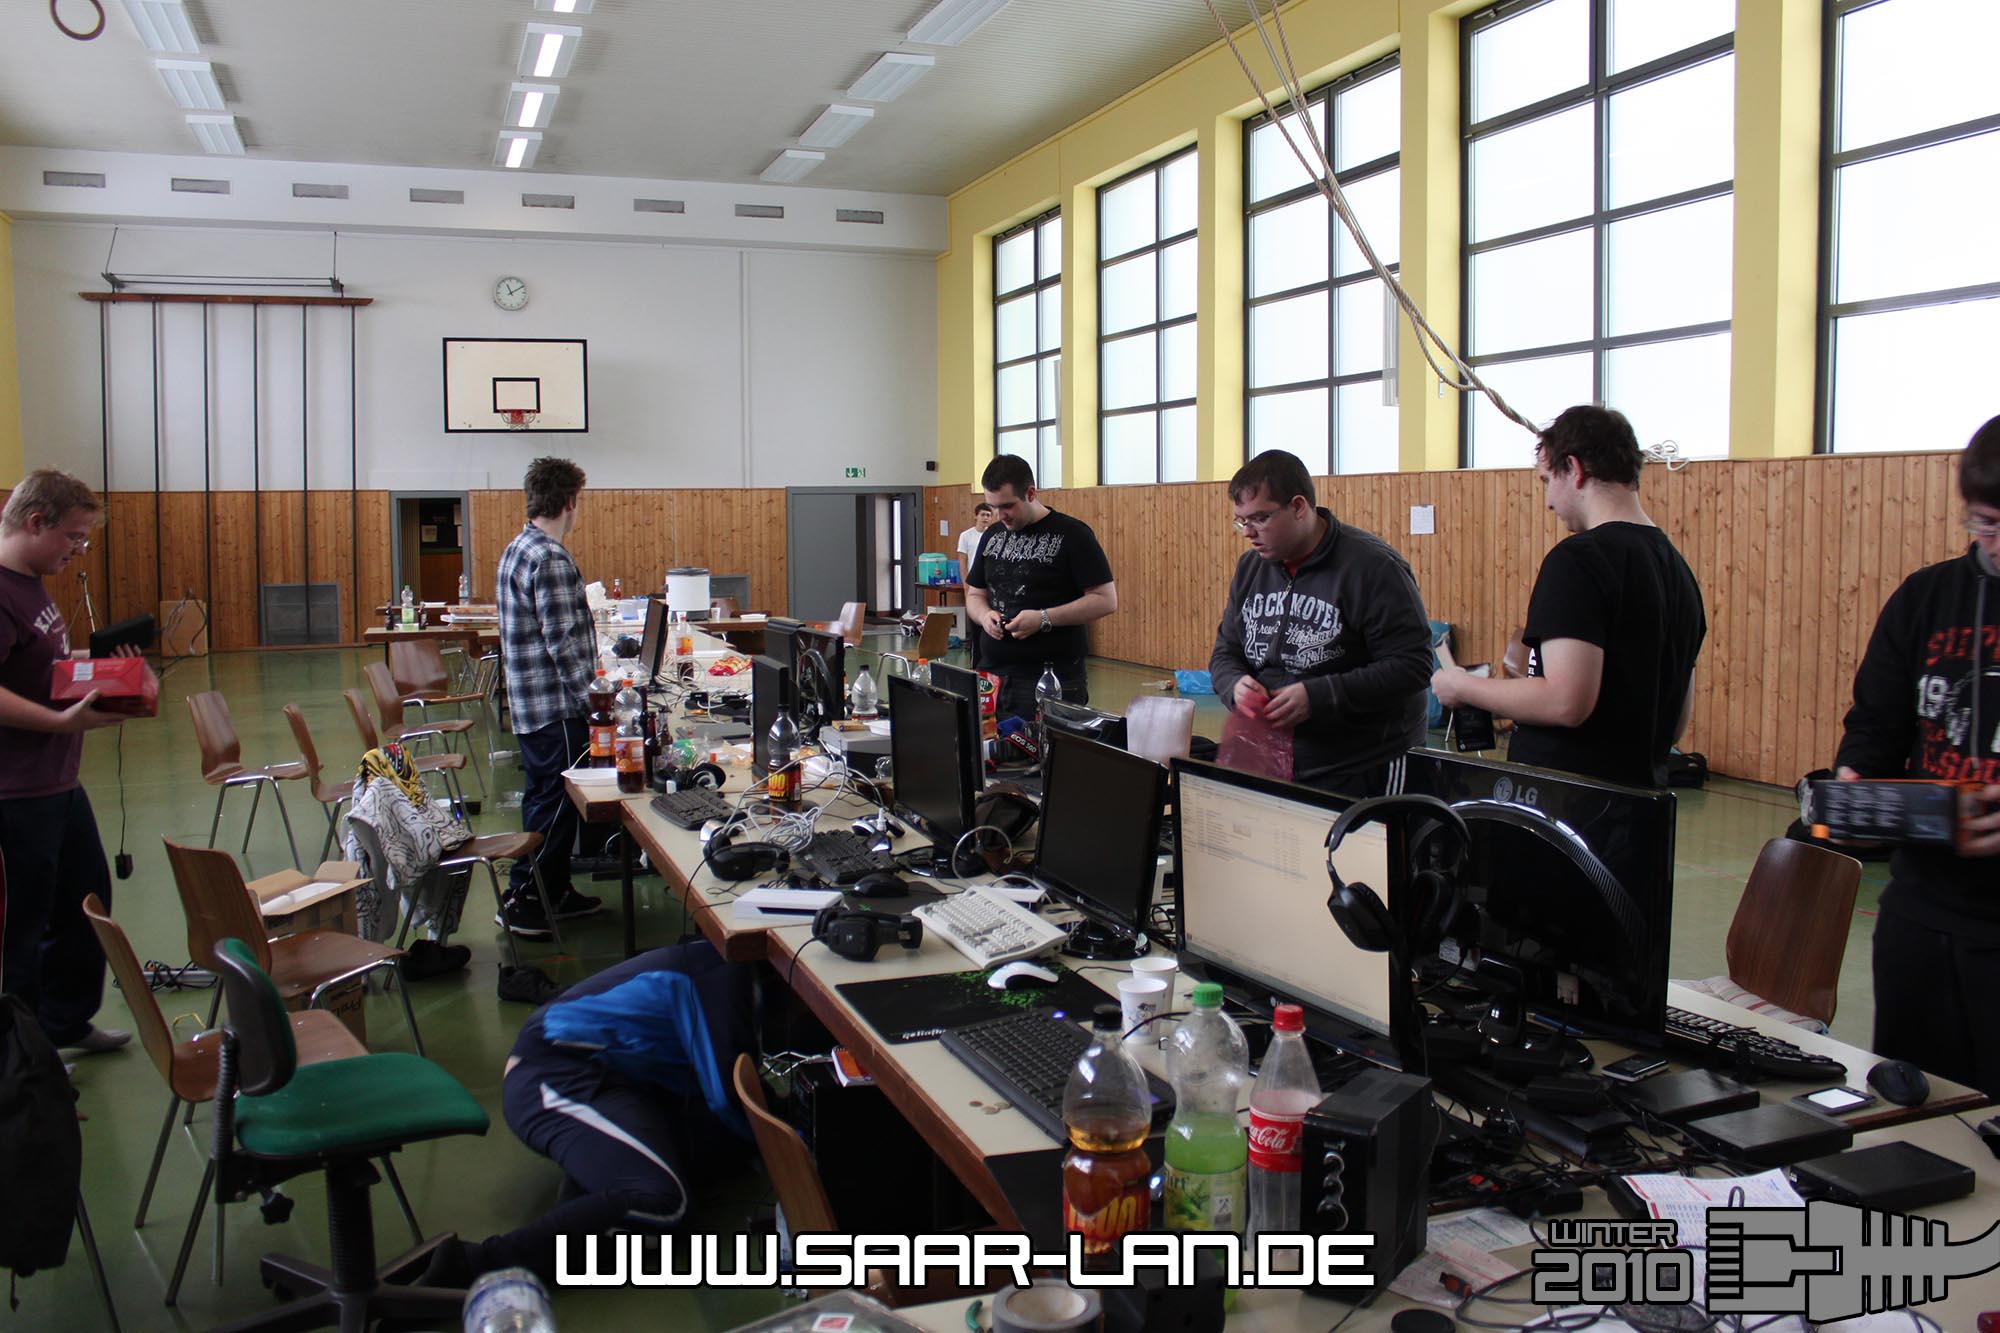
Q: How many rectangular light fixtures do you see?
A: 11